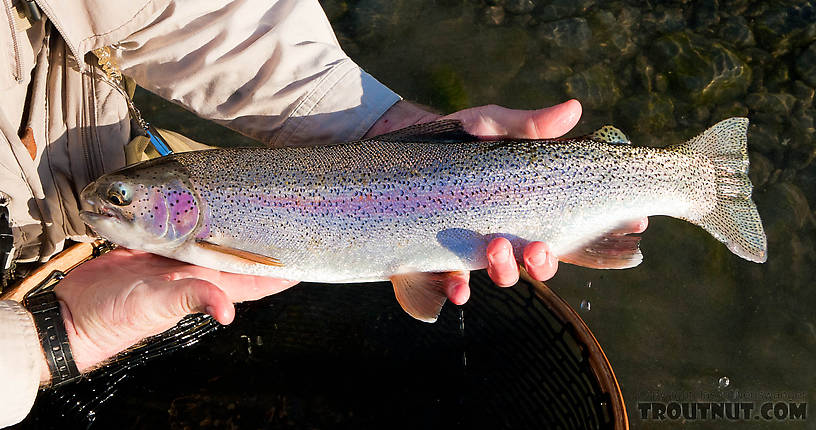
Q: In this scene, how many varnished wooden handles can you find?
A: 1